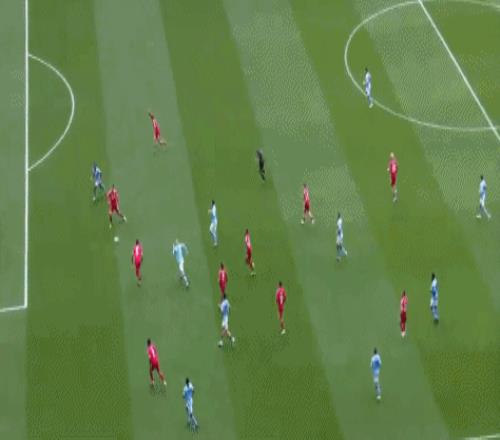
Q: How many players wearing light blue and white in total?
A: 10